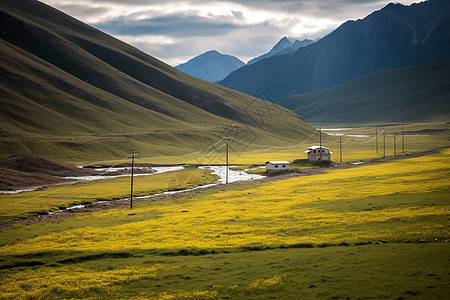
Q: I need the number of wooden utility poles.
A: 8